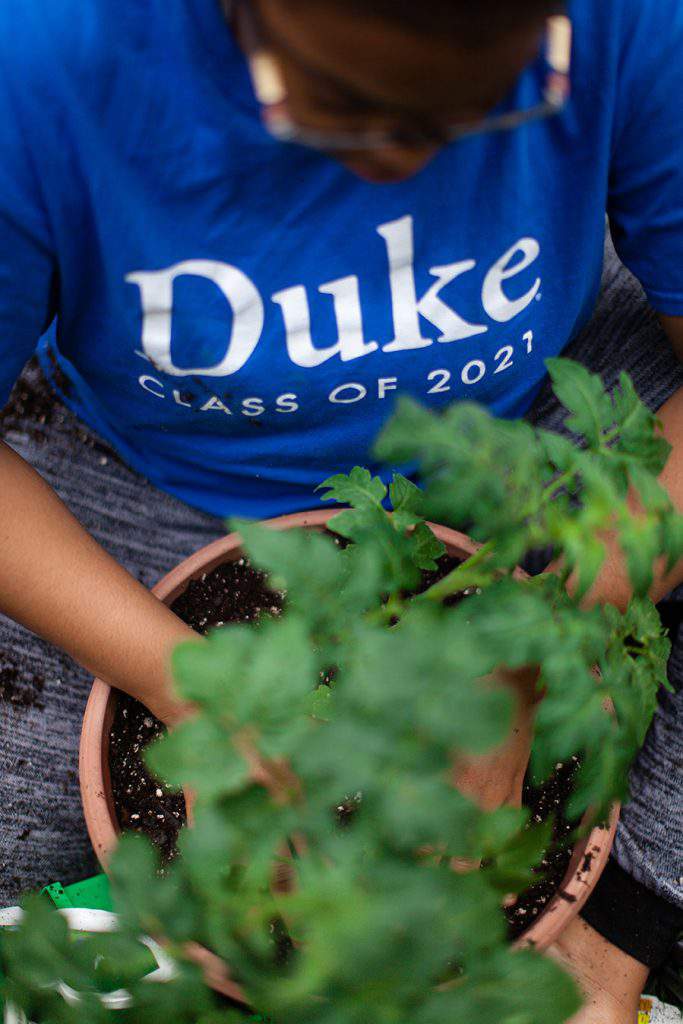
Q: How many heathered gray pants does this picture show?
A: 1